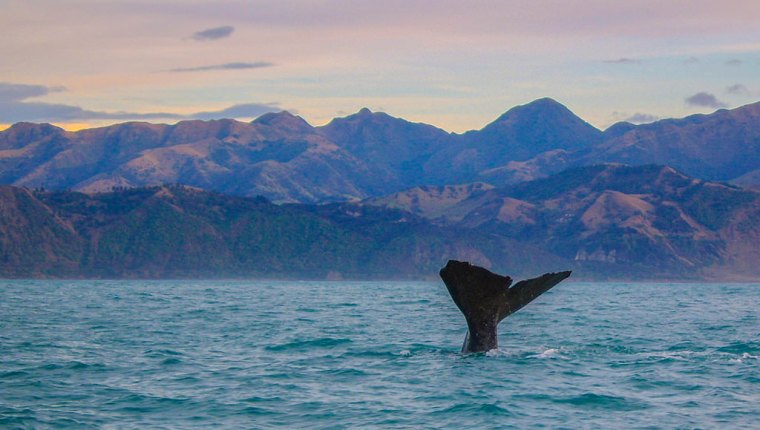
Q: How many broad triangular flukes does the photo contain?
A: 2